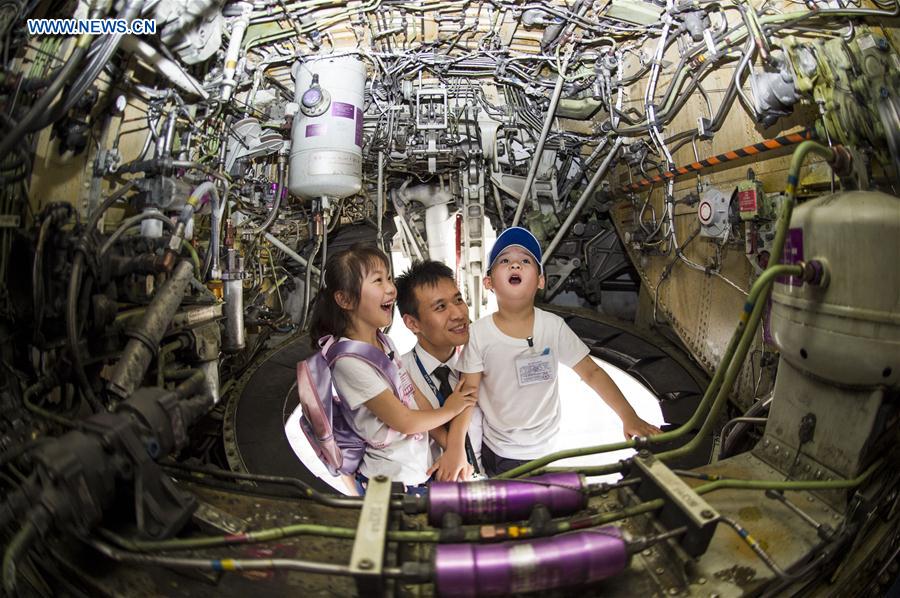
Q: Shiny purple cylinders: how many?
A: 2